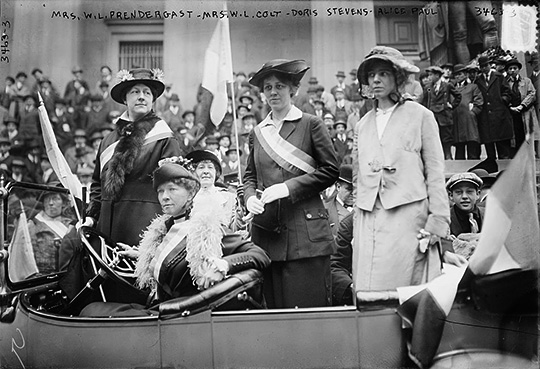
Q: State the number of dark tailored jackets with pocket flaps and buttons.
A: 1